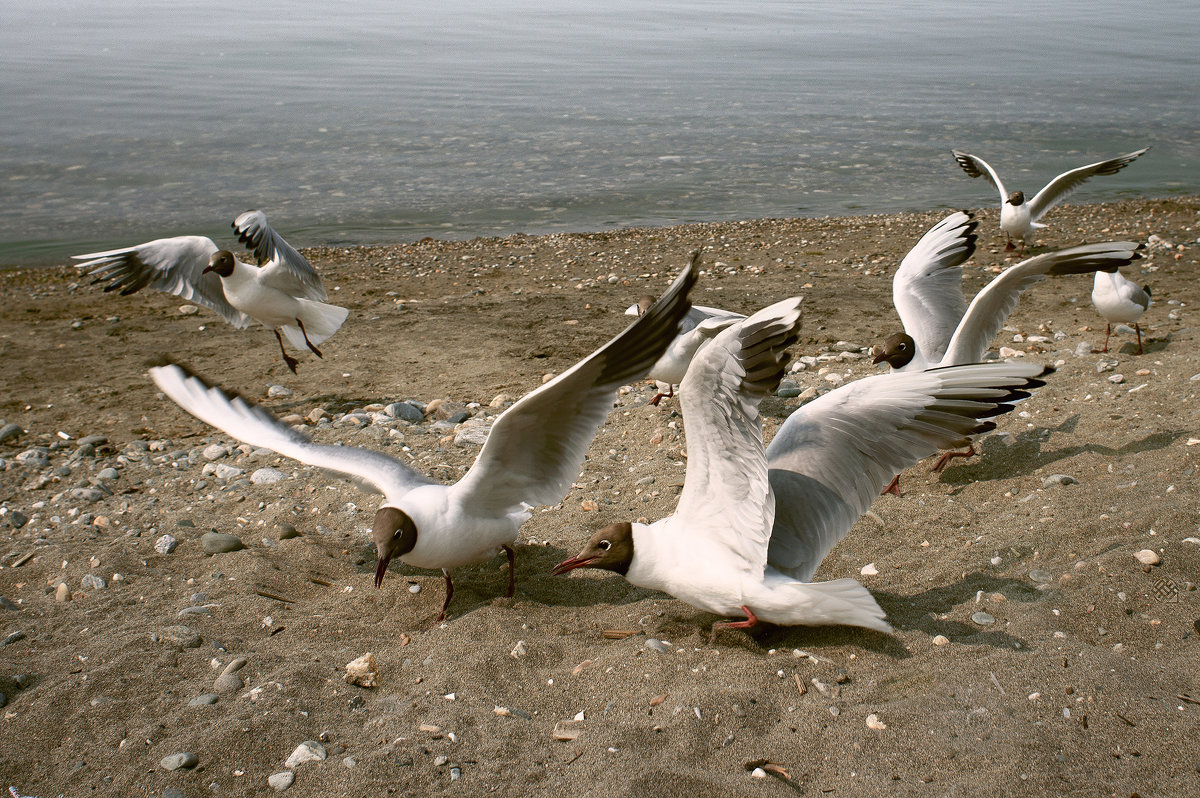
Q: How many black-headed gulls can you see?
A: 7